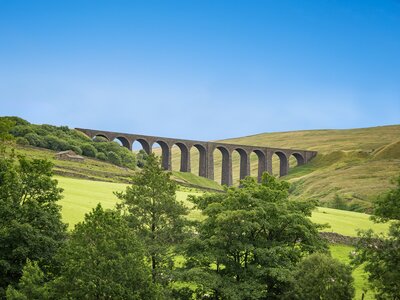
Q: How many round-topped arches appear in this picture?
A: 11